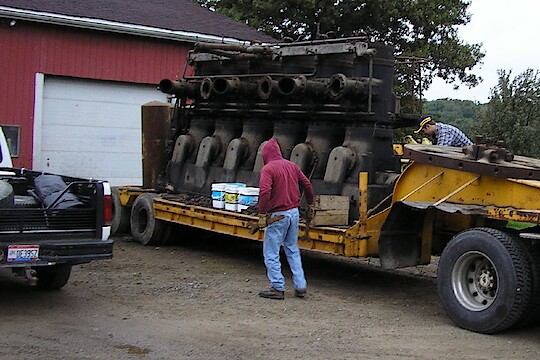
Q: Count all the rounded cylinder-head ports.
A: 6